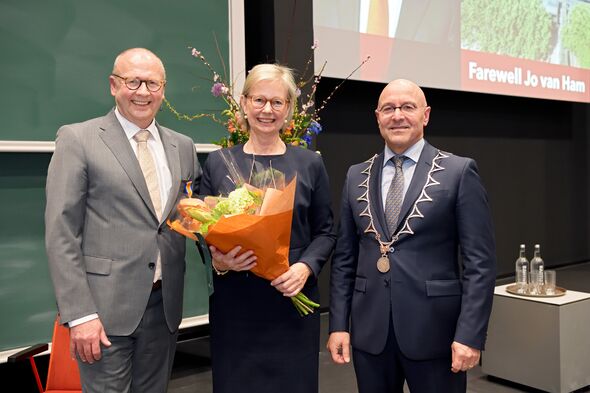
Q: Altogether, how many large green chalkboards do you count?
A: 2